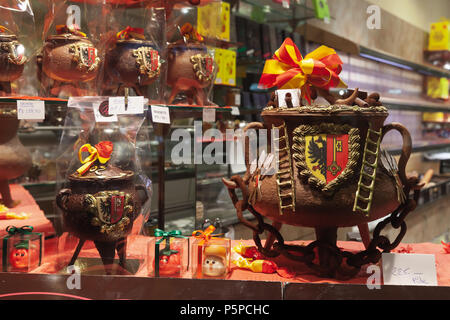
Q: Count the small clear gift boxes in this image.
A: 3